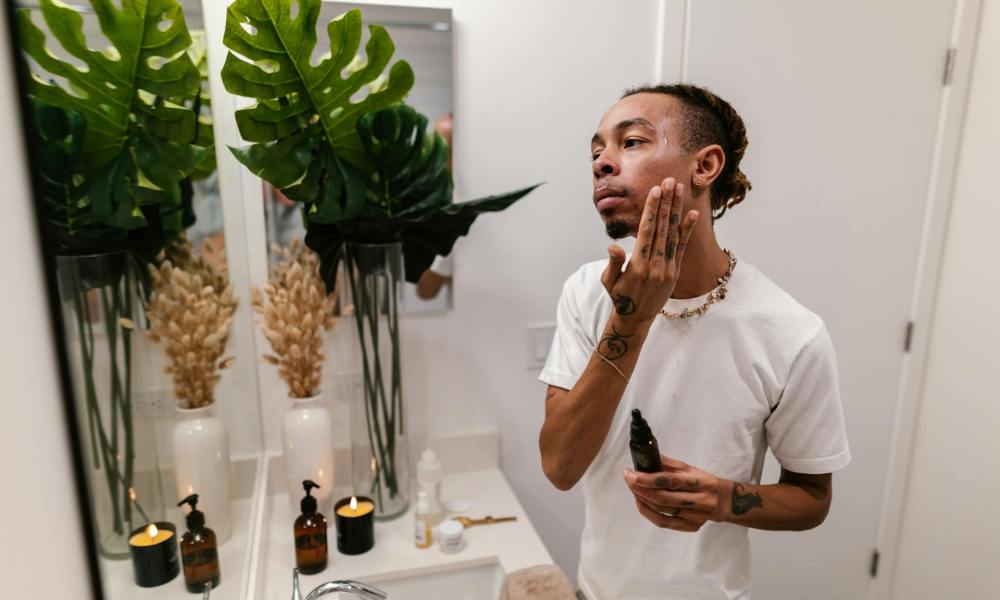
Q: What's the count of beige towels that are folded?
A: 1